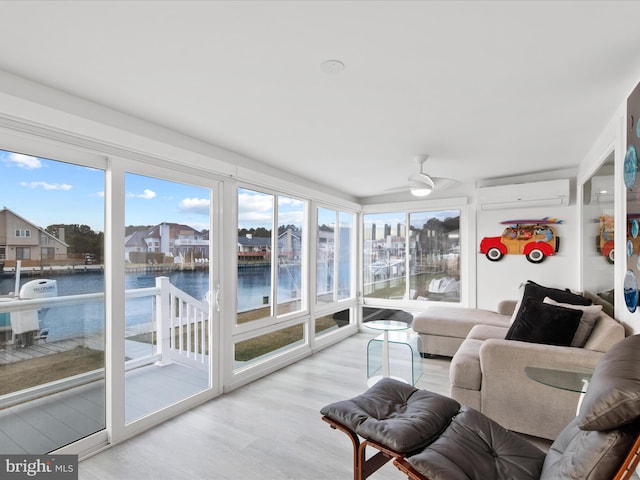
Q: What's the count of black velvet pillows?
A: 2